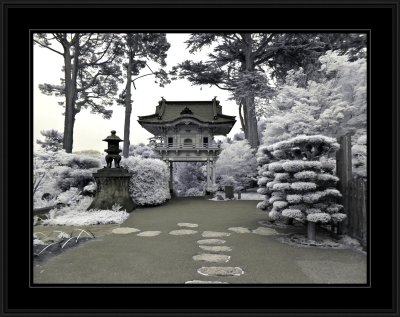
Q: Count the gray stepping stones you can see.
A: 12